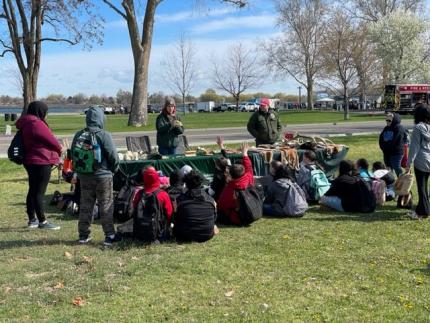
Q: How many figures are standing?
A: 6